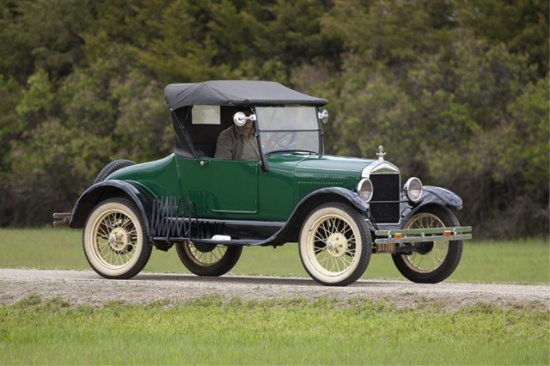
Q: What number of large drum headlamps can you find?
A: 2